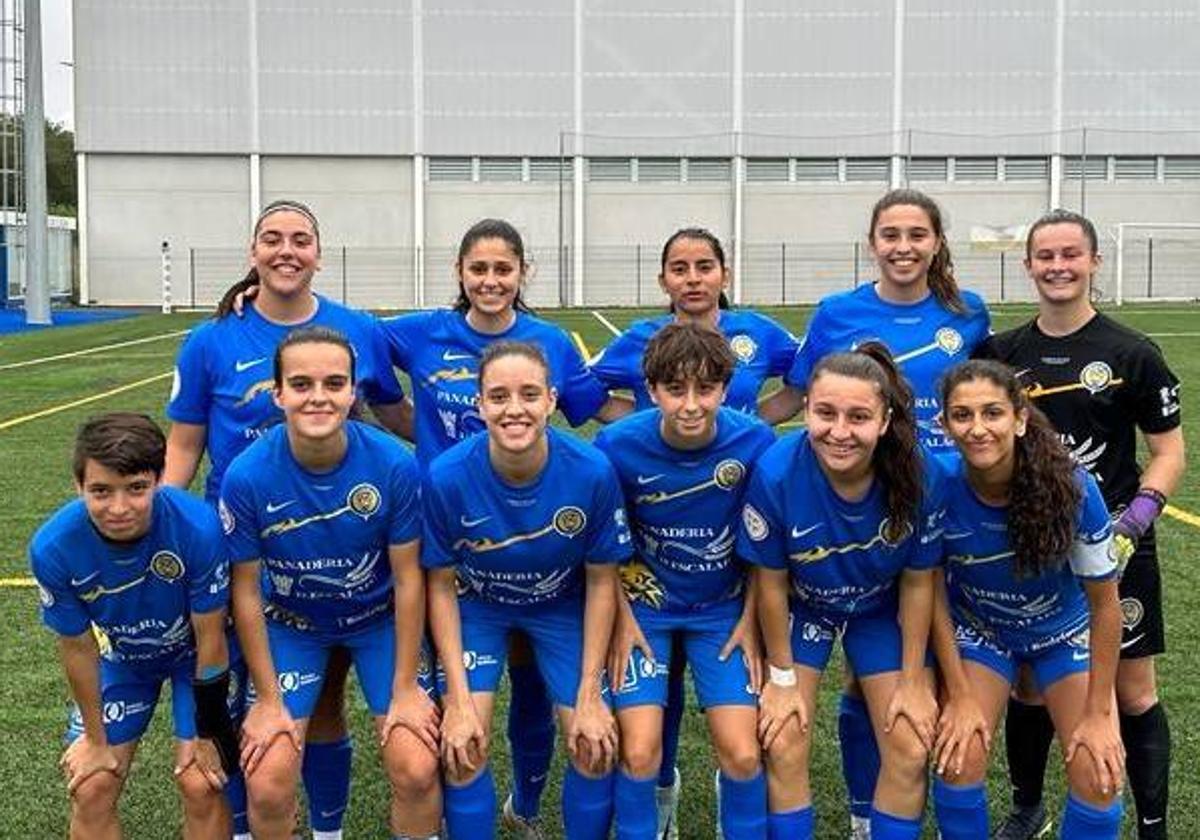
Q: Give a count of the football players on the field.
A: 11